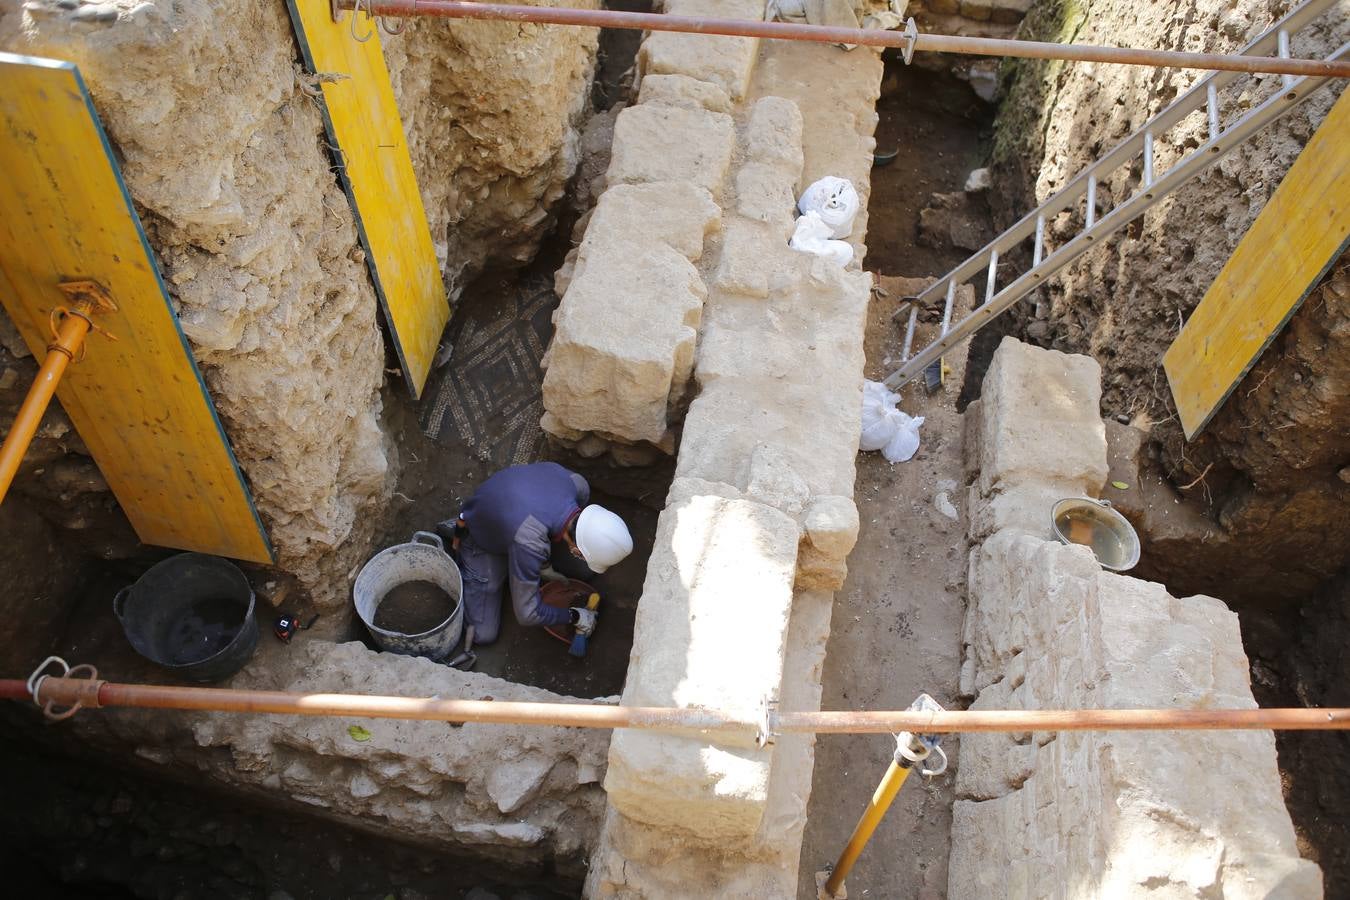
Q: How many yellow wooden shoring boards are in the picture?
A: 3